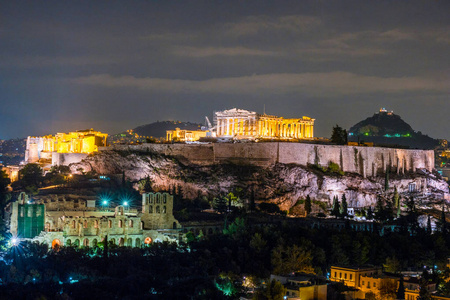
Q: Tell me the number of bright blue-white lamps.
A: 3